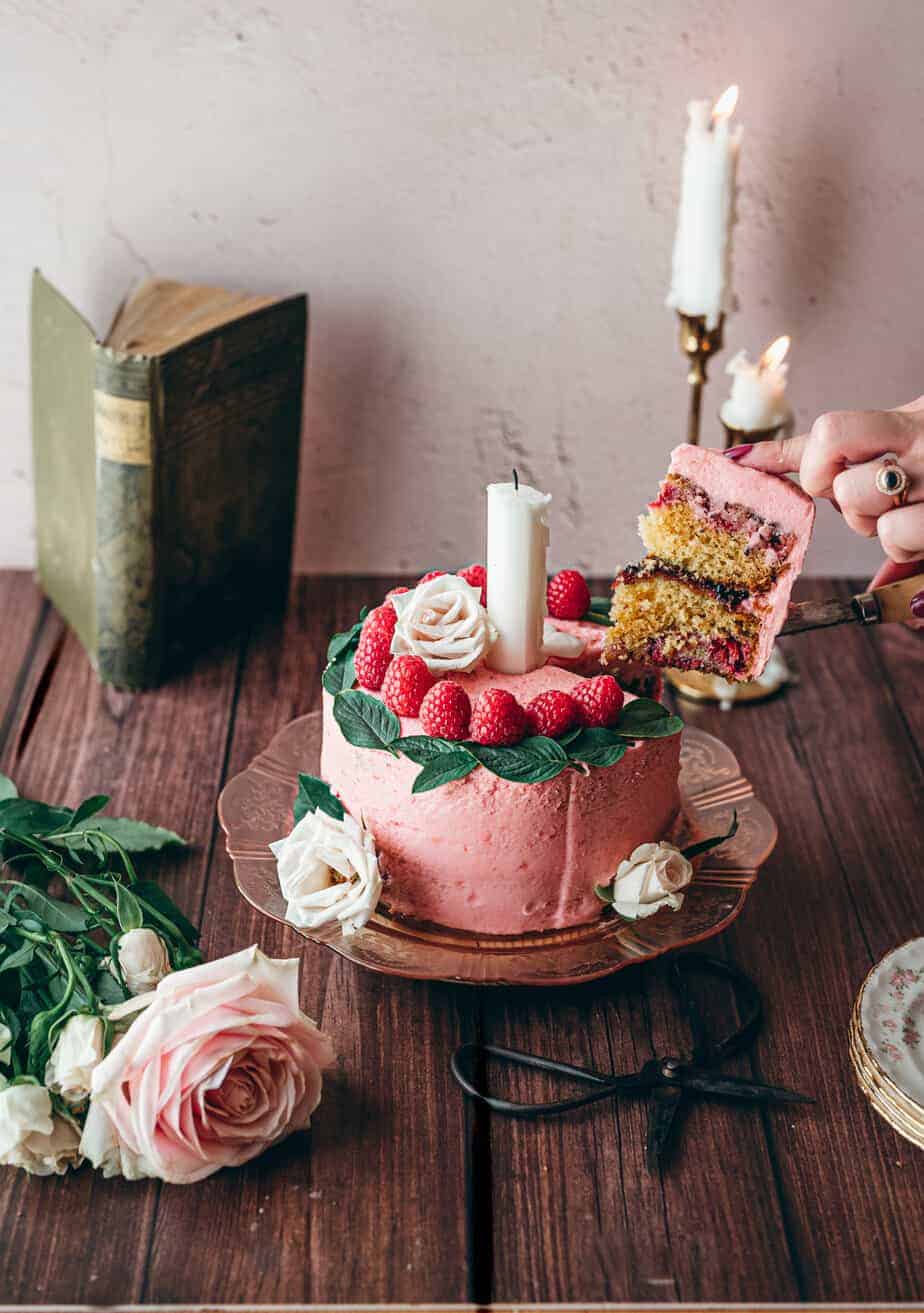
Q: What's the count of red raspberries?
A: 11